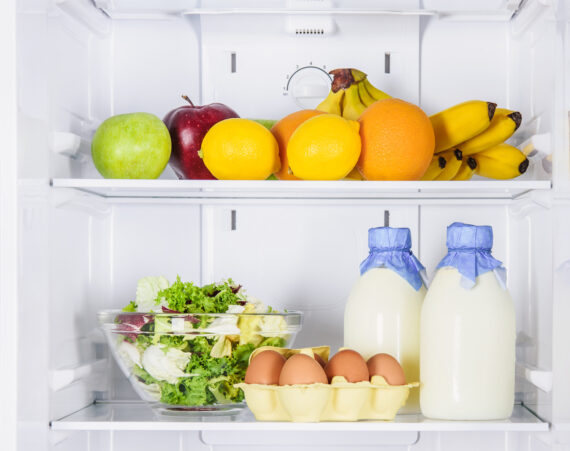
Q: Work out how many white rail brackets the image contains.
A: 4